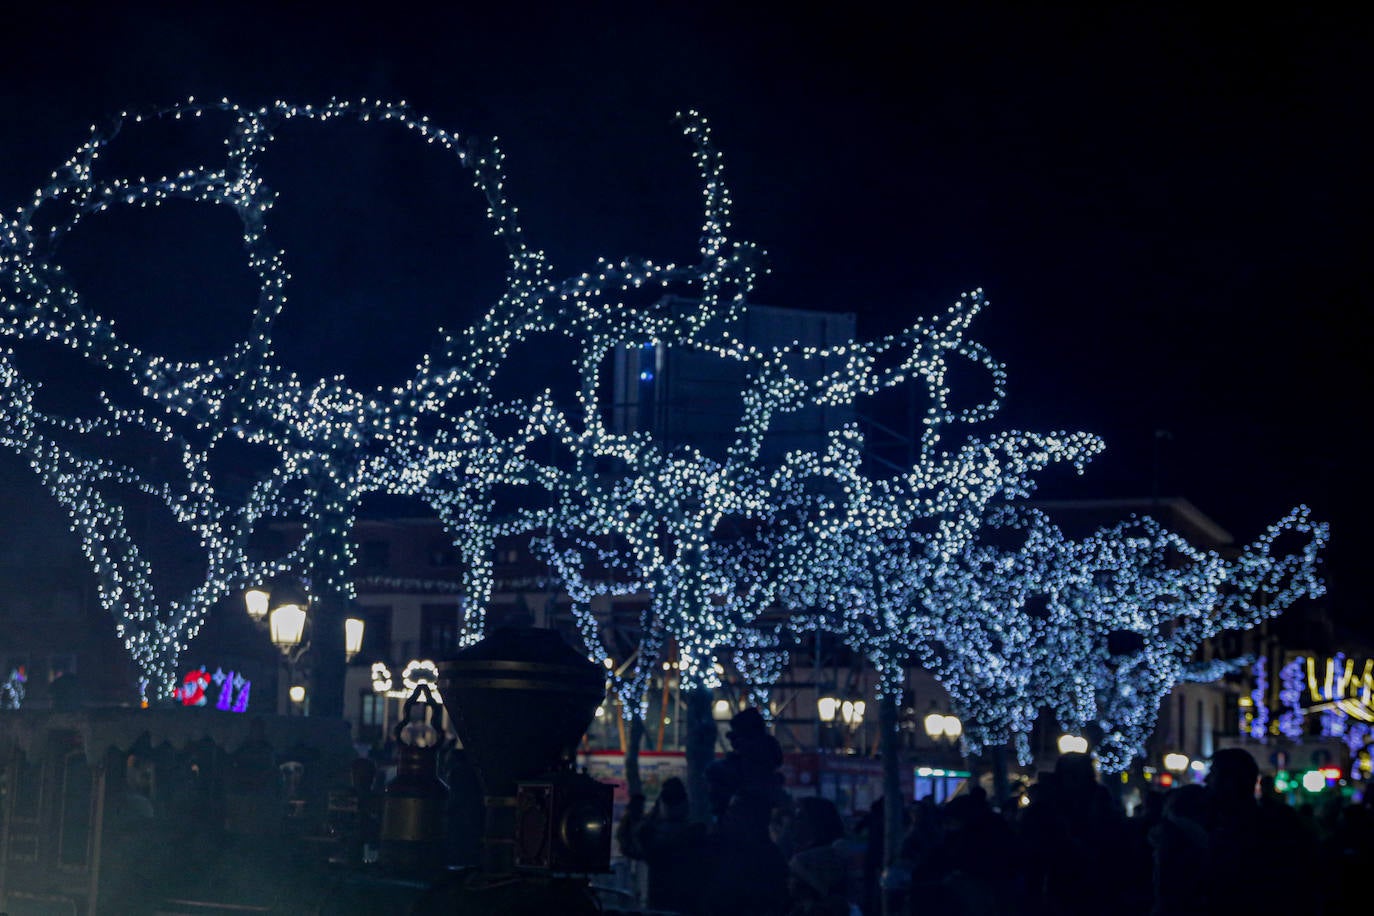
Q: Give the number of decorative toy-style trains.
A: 1